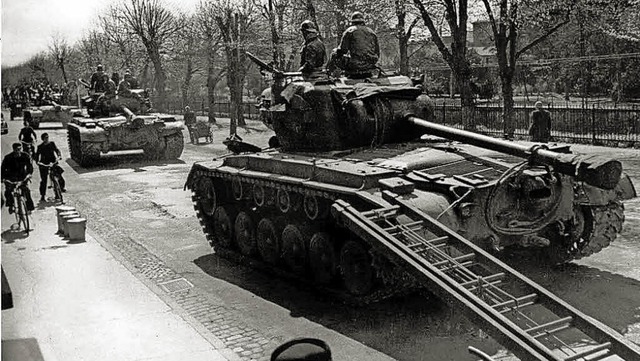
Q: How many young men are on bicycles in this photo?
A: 3